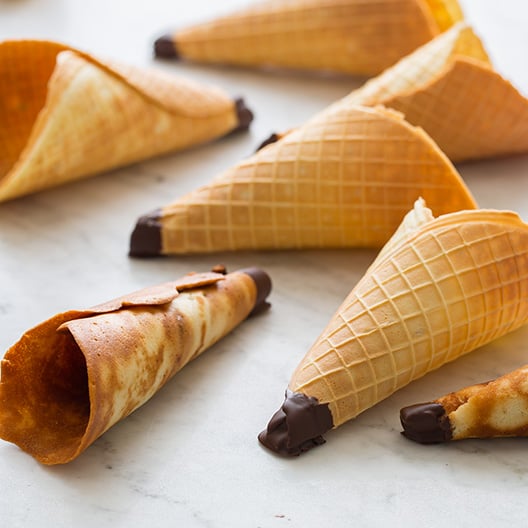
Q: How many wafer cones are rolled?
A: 7